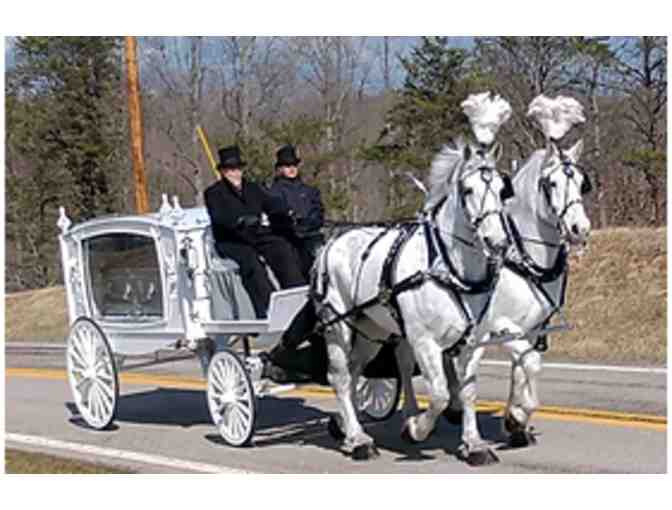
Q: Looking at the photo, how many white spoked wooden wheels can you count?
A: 3